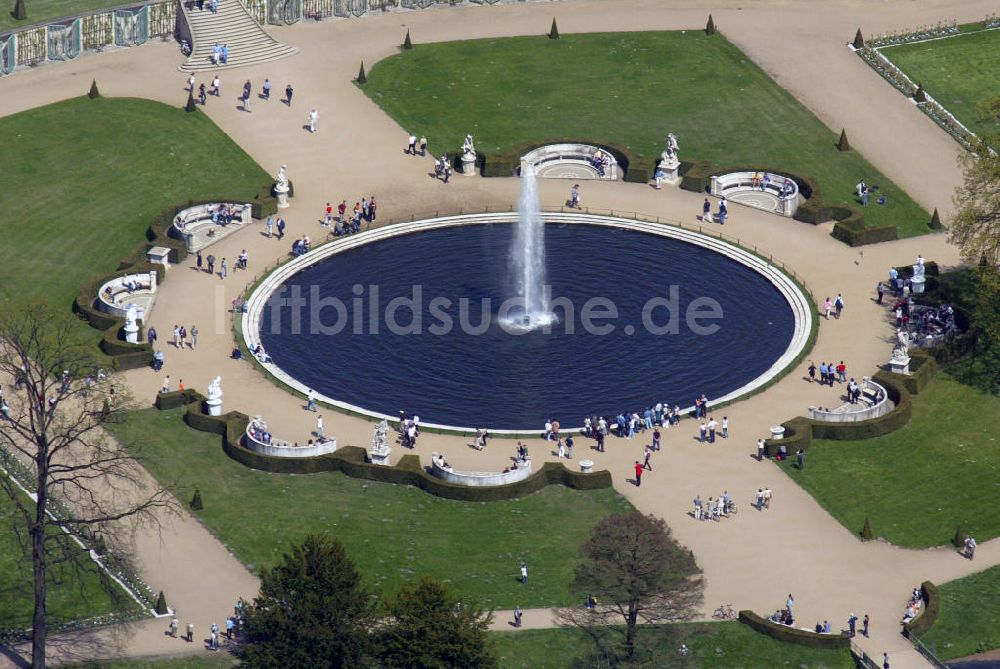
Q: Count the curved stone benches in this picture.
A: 8